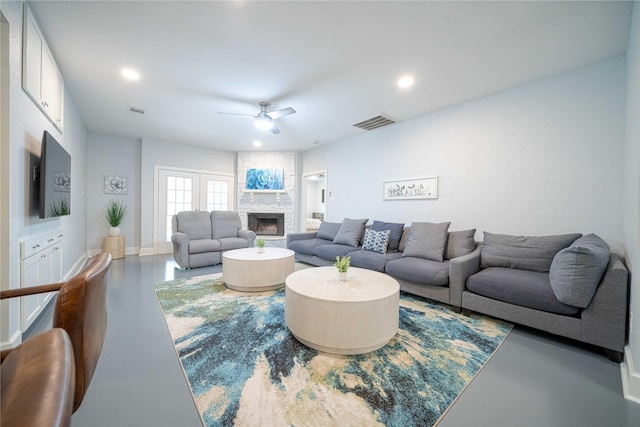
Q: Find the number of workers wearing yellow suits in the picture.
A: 0